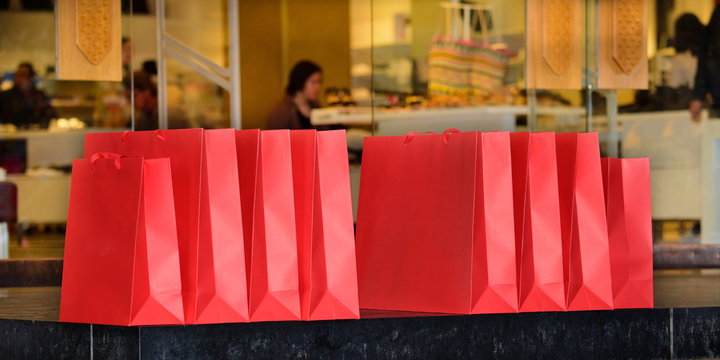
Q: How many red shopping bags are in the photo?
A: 8